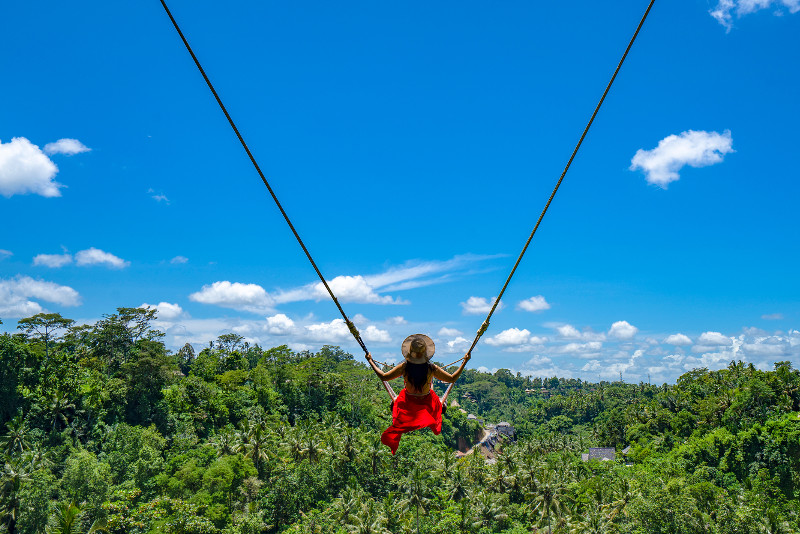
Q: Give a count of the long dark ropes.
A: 2